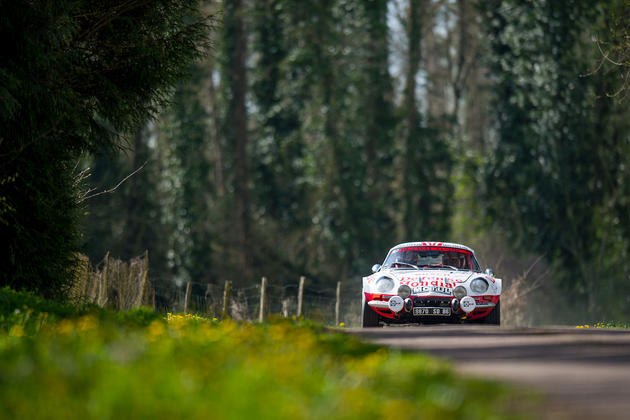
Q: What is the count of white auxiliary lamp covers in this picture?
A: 2